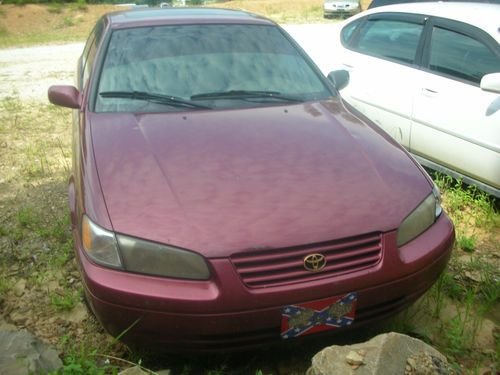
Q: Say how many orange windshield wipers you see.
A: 0